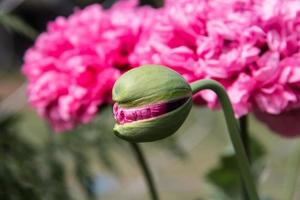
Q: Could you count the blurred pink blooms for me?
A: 2